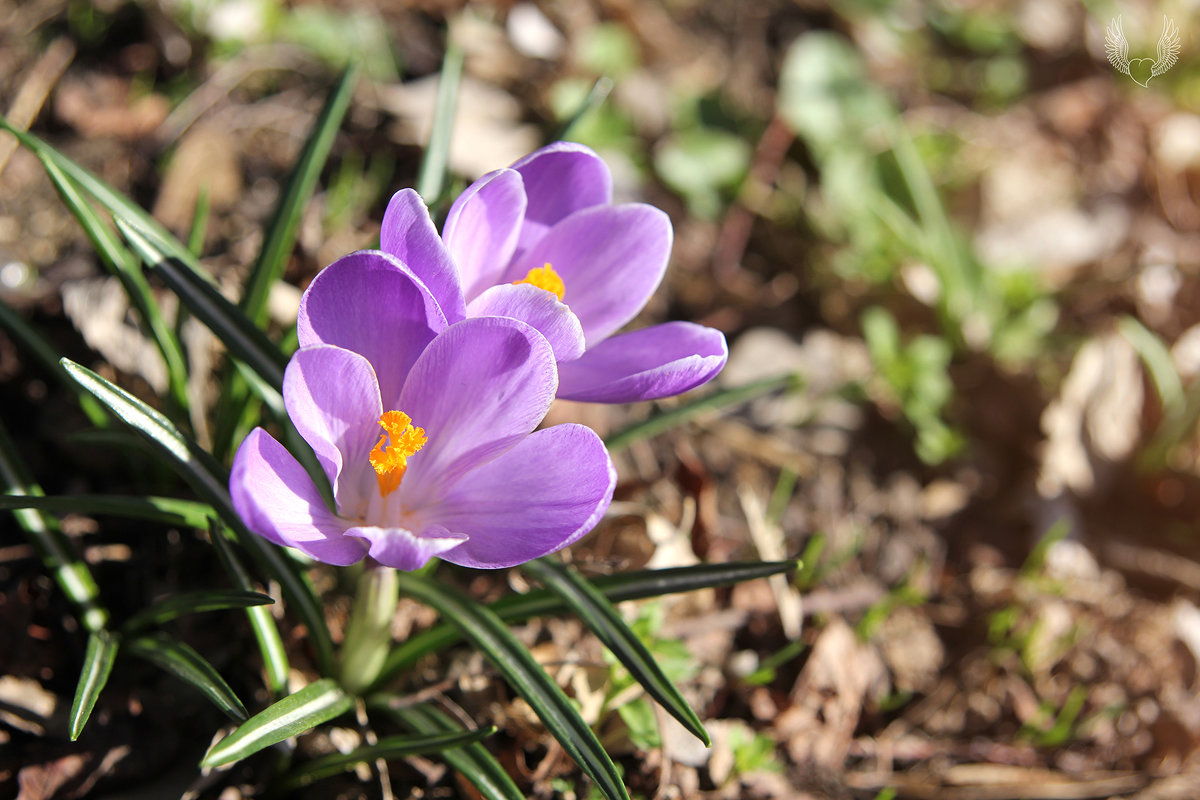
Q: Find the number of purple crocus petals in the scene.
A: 12